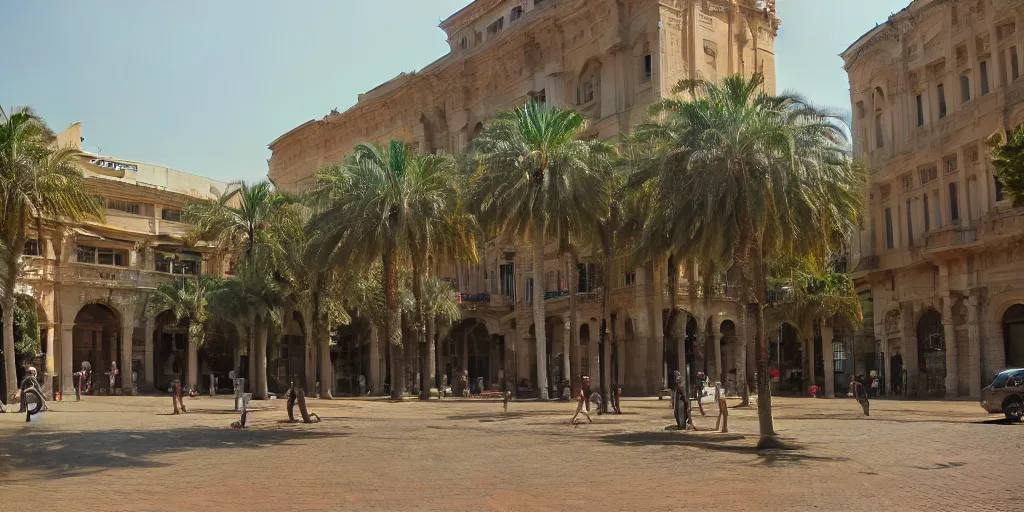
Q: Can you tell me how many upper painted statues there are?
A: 0